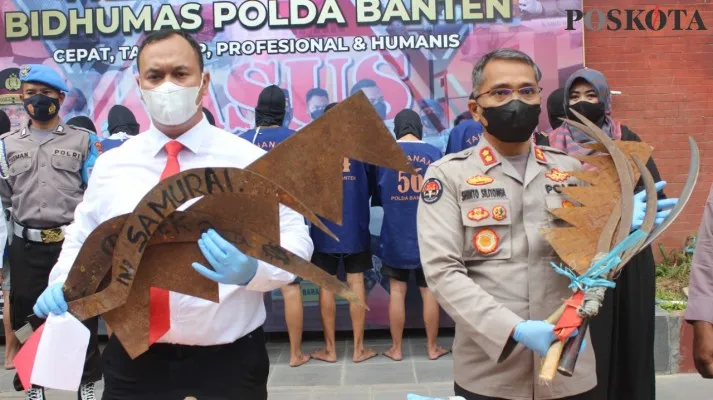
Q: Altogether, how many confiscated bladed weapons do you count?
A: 8